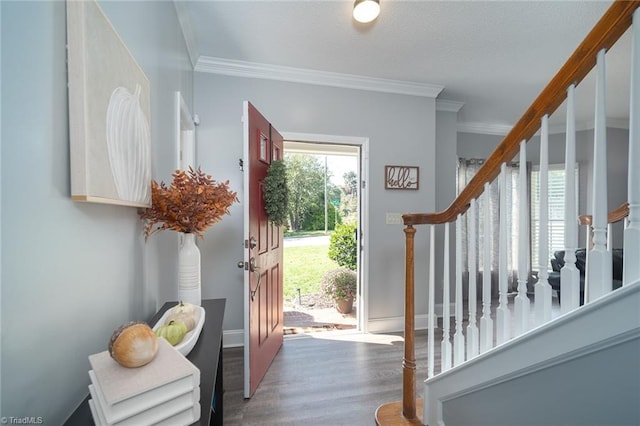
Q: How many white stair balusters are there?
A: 11